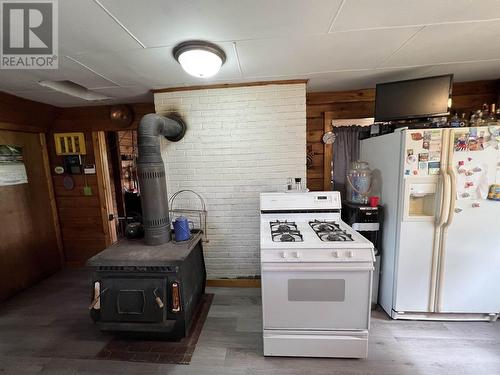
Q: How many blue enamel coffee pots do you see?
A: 1